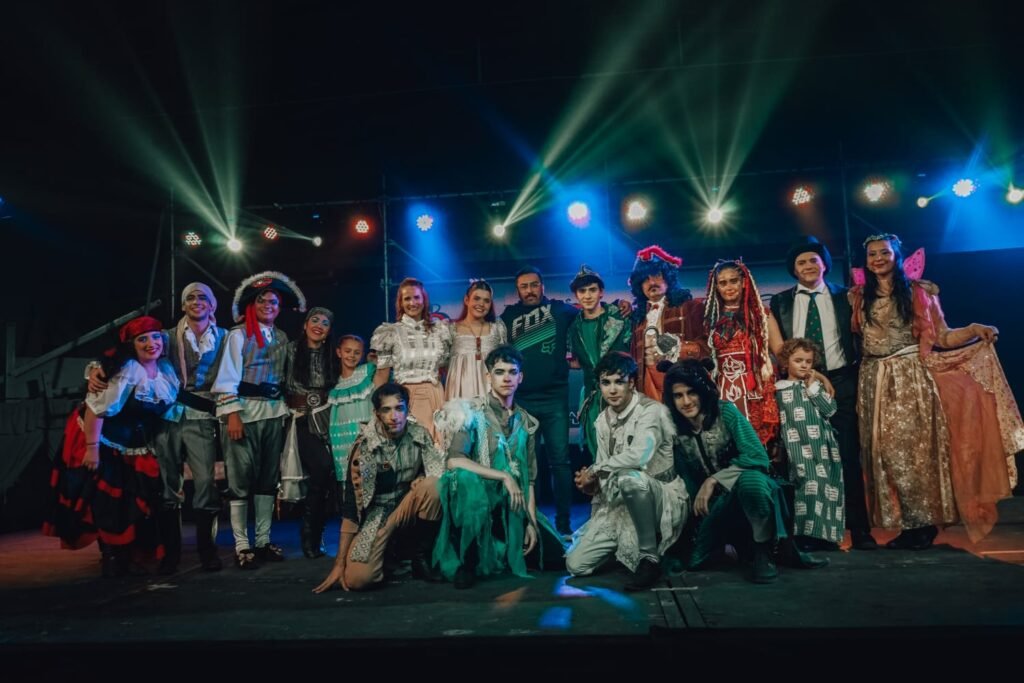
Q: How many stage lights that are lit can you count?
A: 15